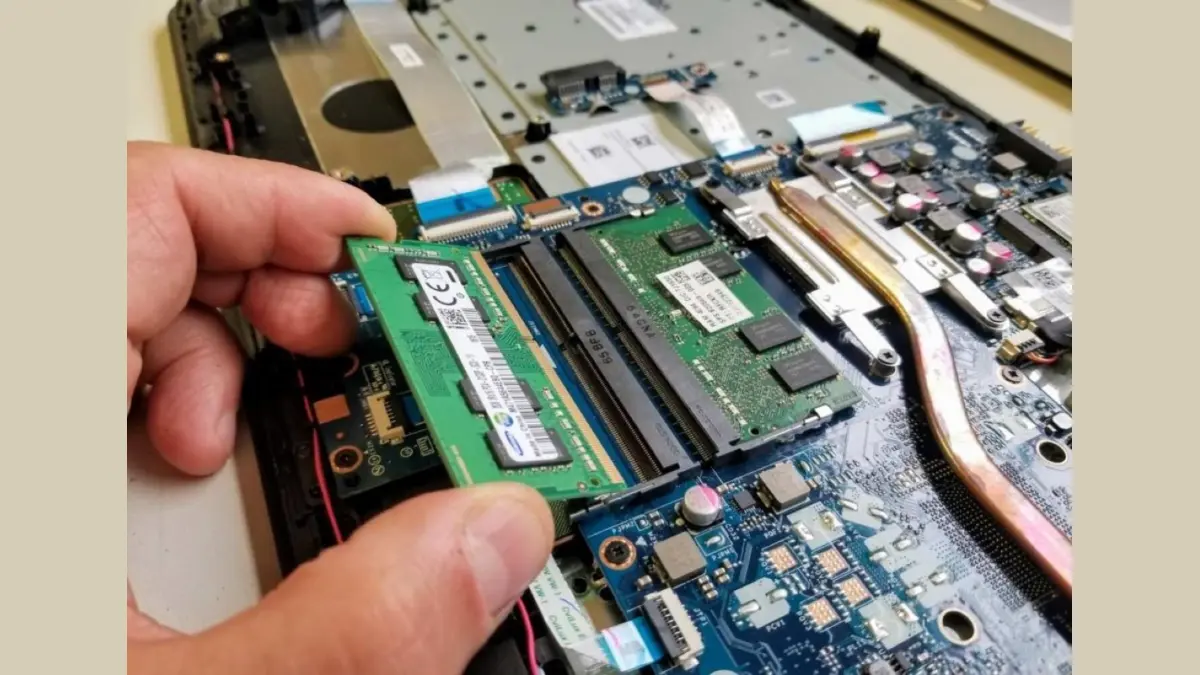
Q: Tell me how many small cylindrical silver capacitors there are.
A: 11